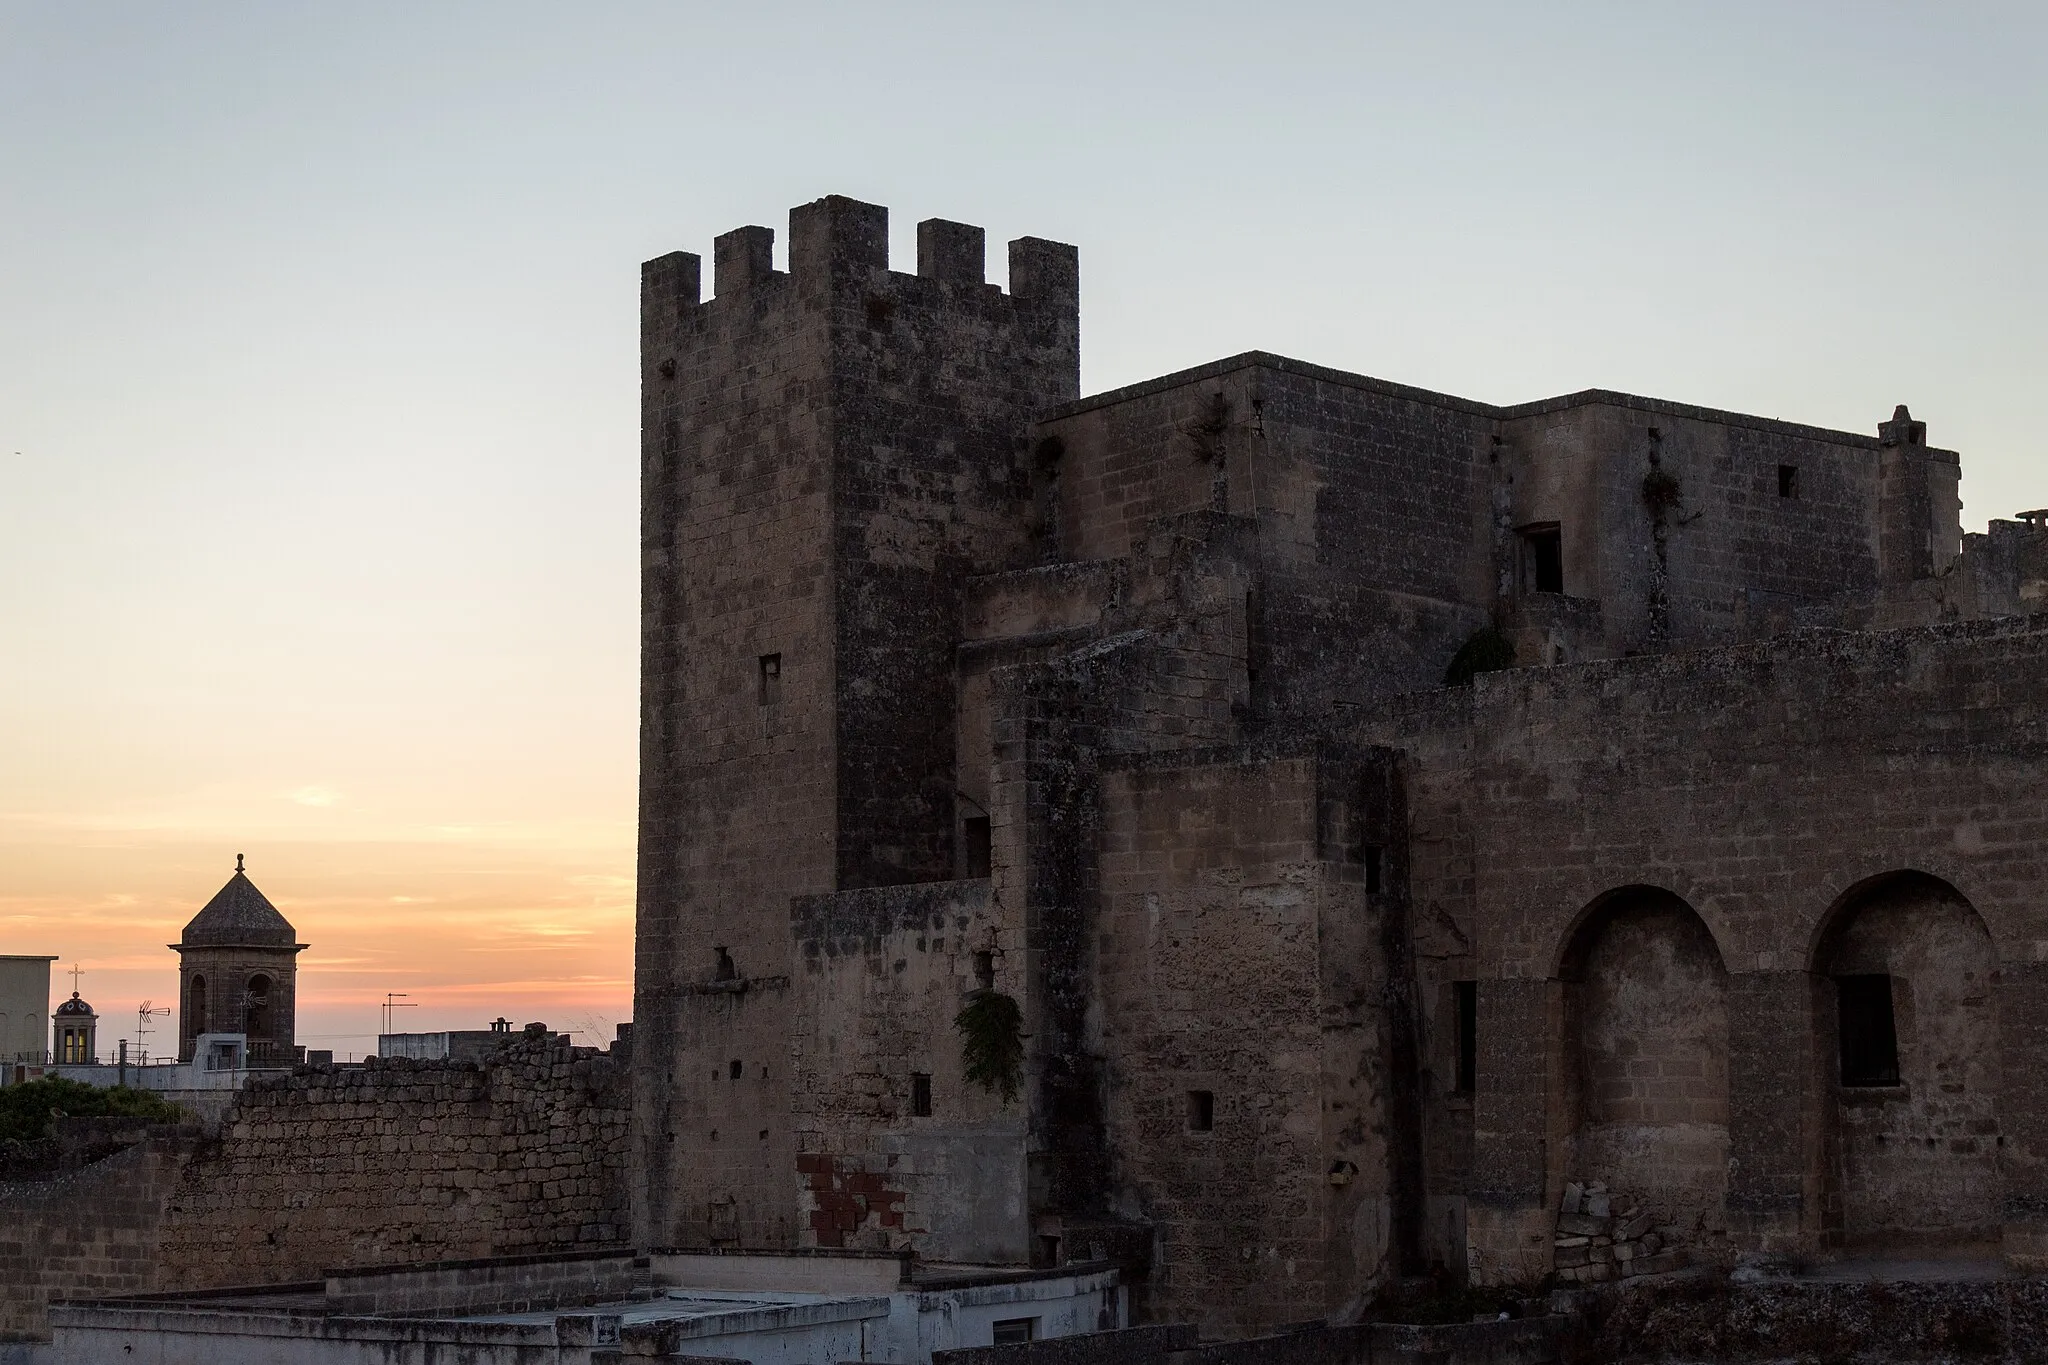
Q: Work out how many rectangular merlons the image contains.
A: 5